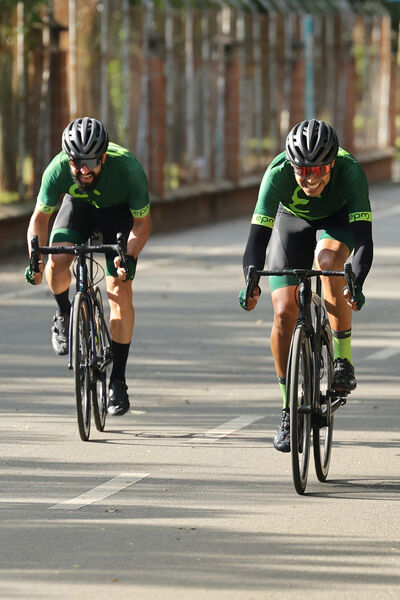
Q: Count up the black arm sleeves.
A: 2